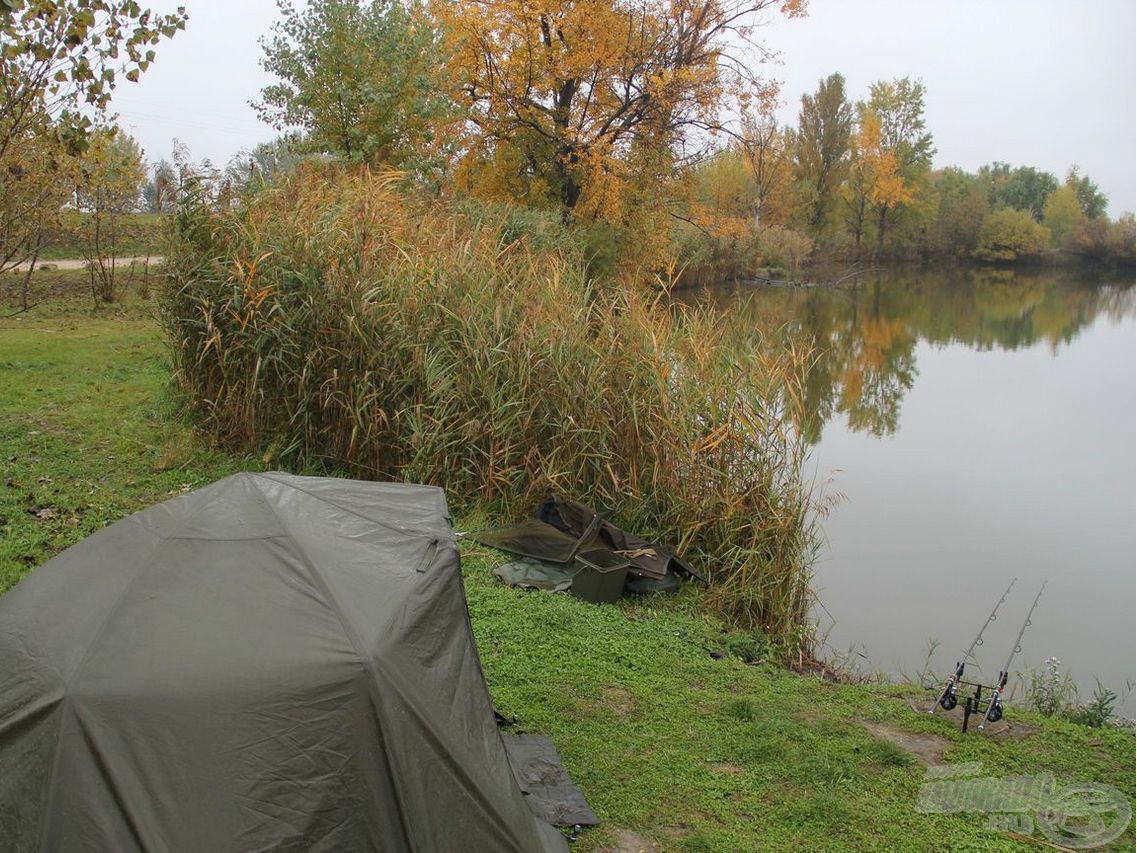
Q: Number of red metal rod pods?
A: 0